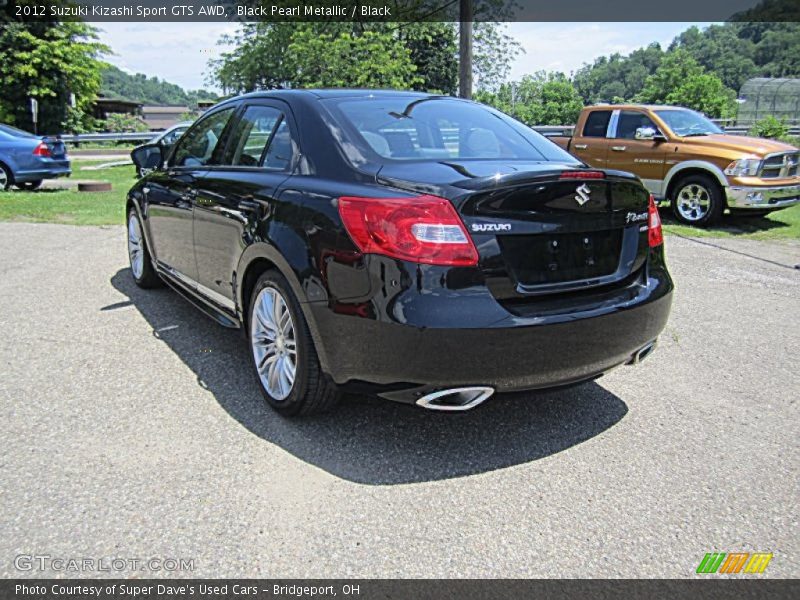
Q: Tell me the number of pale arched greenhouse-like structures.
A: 1